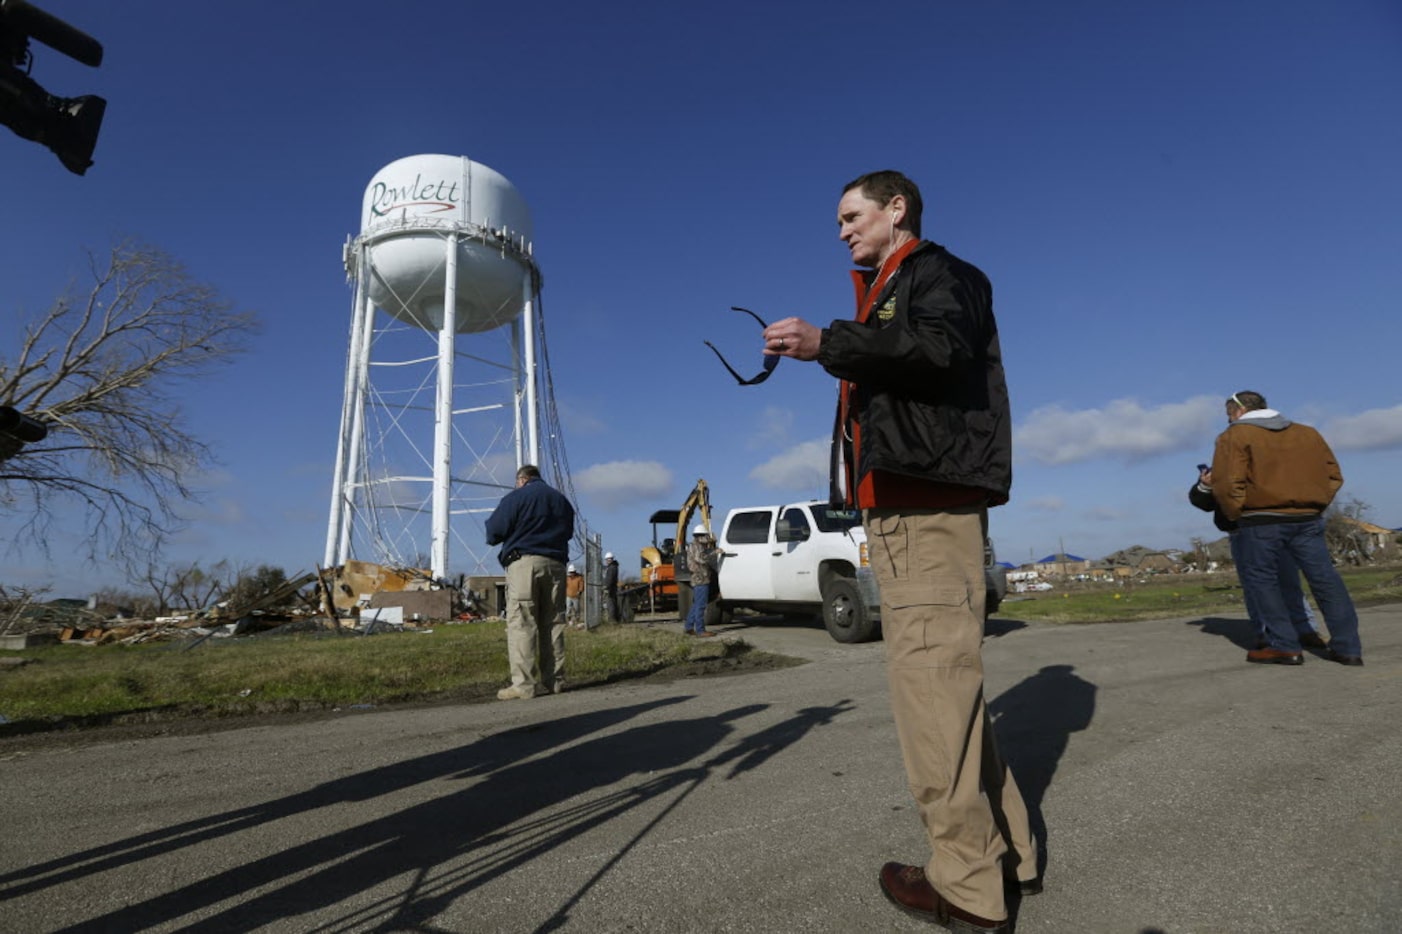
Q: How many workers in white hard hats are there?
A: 3